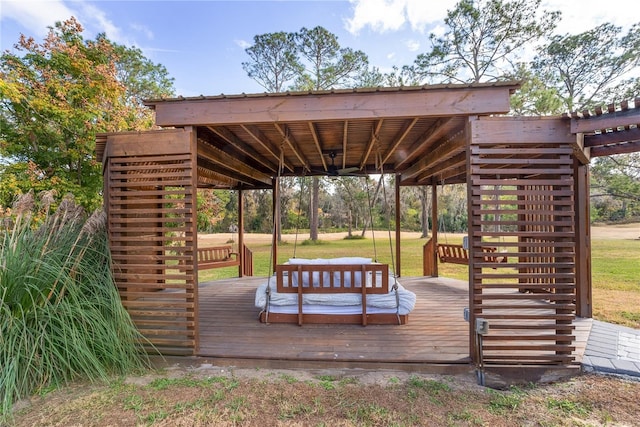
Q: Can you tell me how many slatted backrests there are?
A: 3